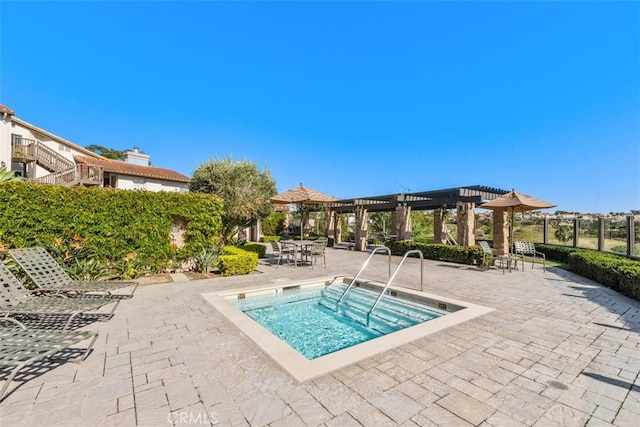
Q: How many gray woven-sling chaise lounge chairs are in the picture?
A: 3